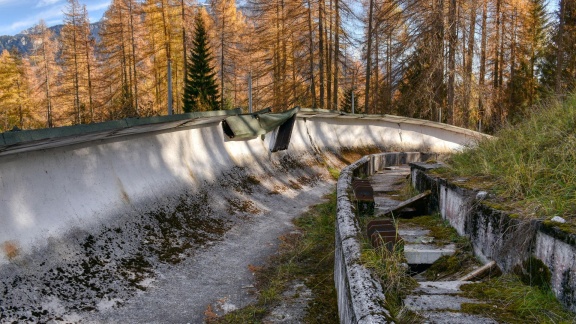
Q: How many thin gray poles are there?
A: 5